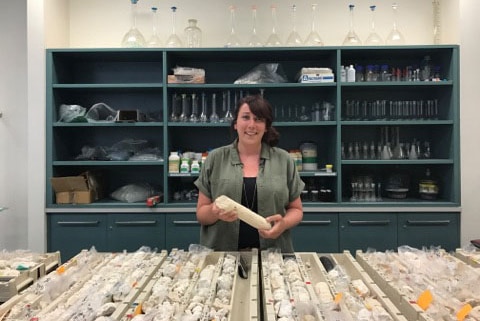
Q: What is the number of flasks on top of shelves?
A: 11